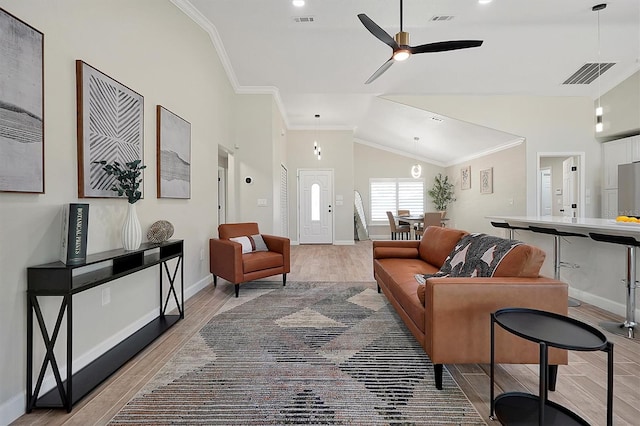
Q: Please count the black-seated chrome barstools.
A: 3